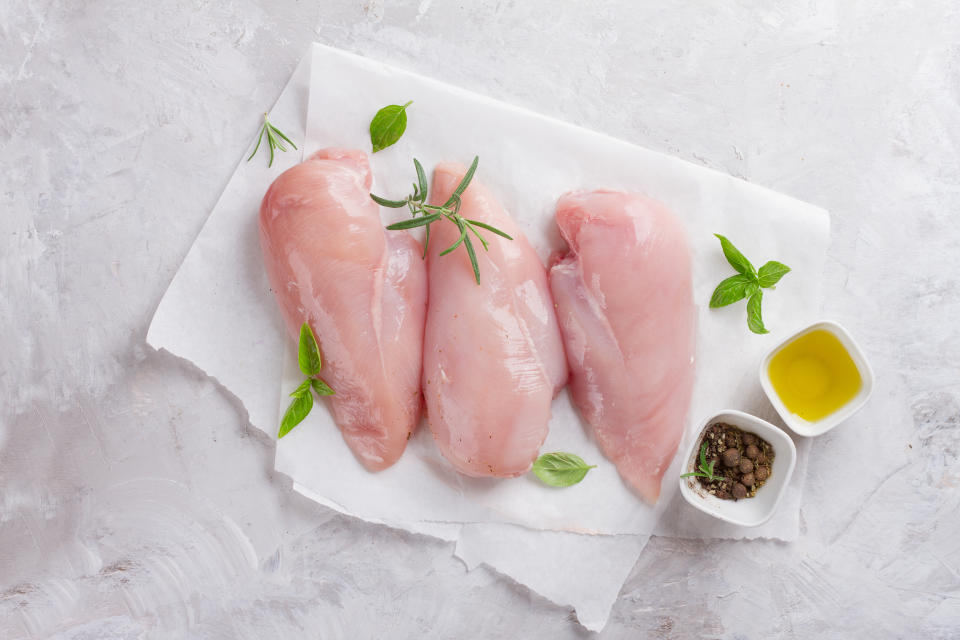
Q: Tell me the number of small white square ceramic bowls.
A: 2